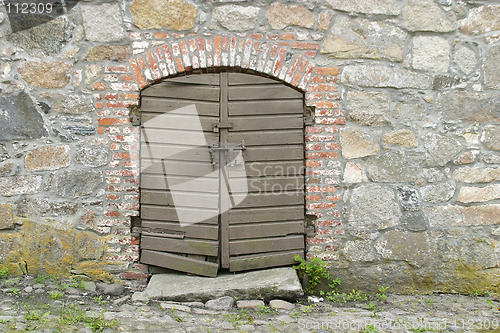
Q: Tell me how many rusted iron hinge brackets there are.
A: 4